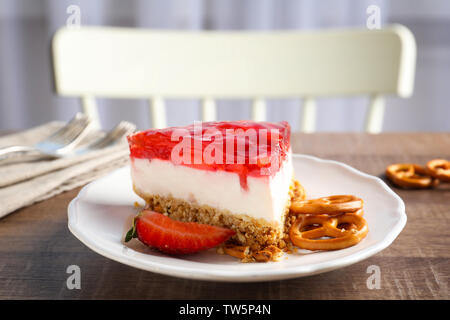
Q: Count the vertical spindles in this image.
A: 6